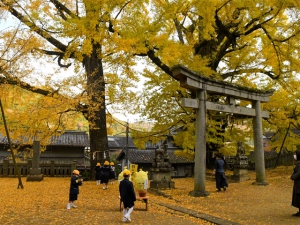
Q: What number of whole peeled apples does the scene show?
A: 0